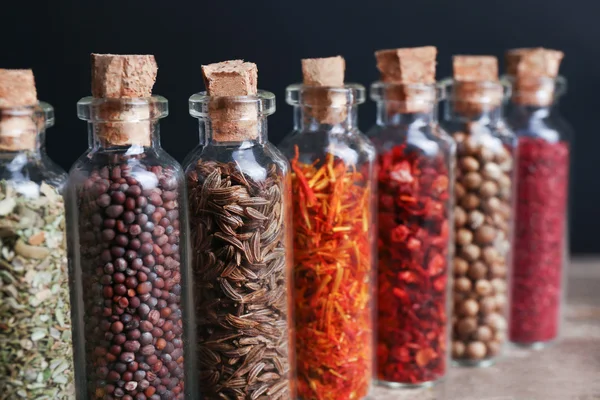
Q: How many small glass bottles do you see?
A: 7